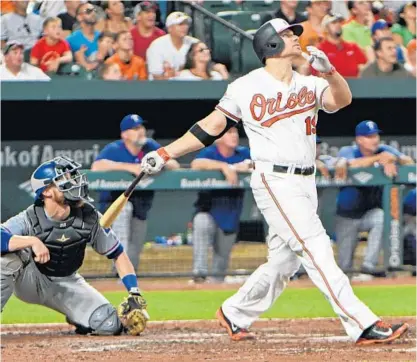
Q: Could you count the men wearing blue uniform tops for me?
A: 3